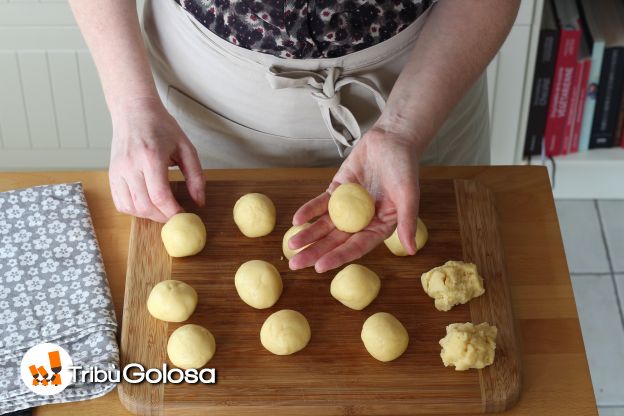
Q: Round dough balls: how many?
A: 11